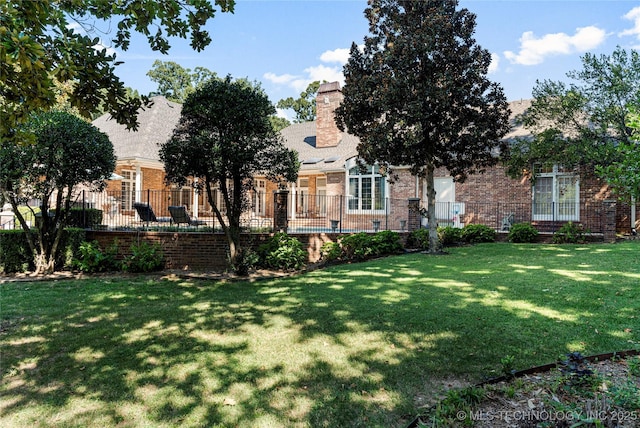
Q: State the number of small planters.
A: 3